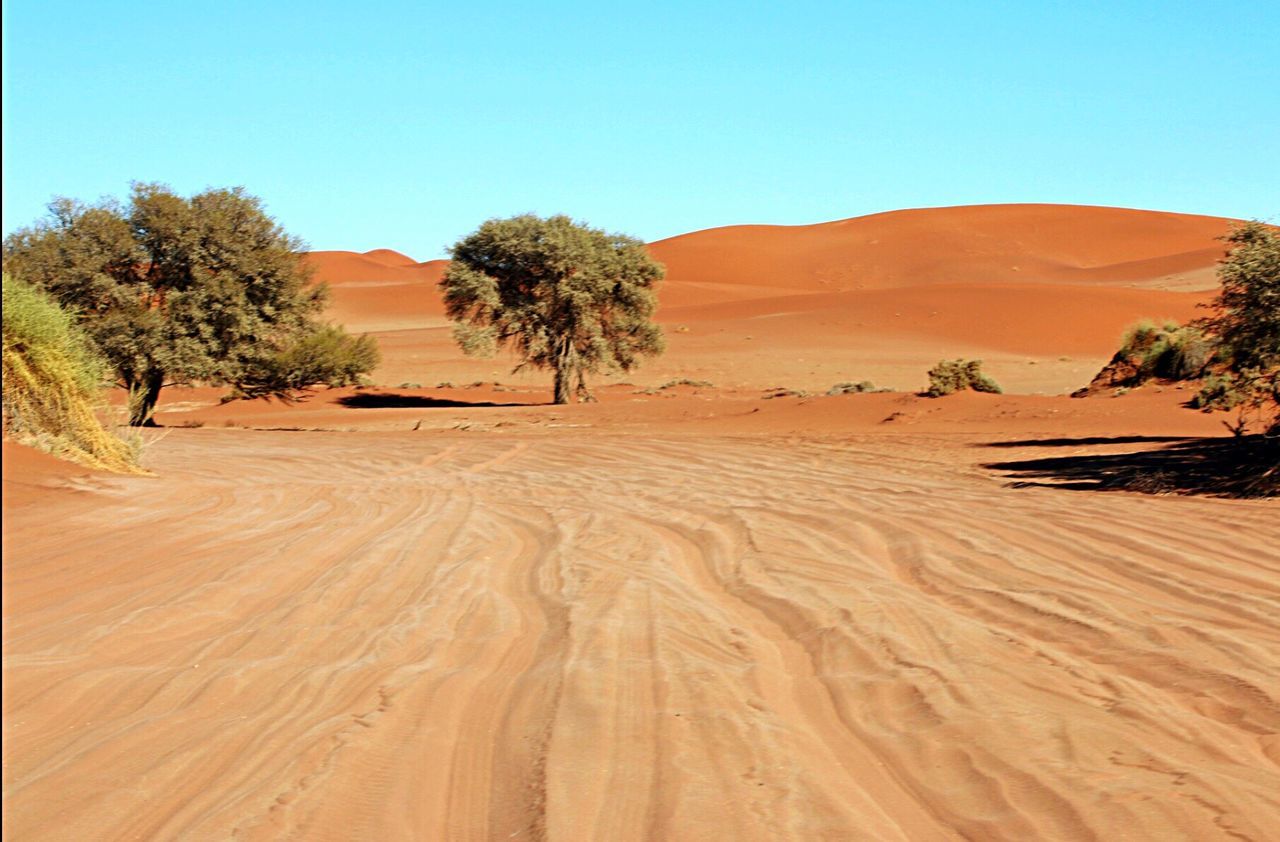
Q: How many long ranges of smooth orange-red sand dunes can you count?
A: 1